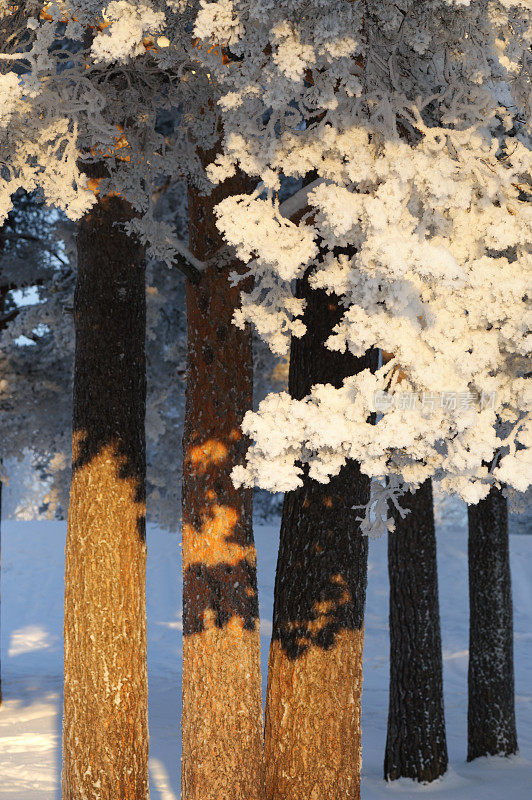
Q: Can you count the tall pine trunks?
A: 5